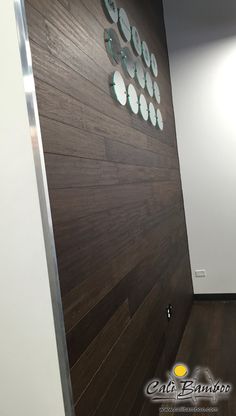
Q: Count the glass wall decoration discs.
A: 15